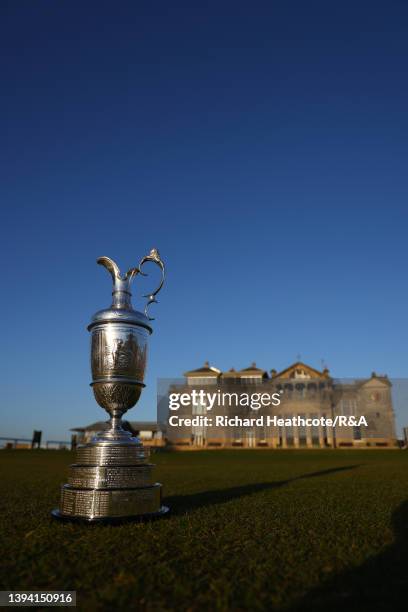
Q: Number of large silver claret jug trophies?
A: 1